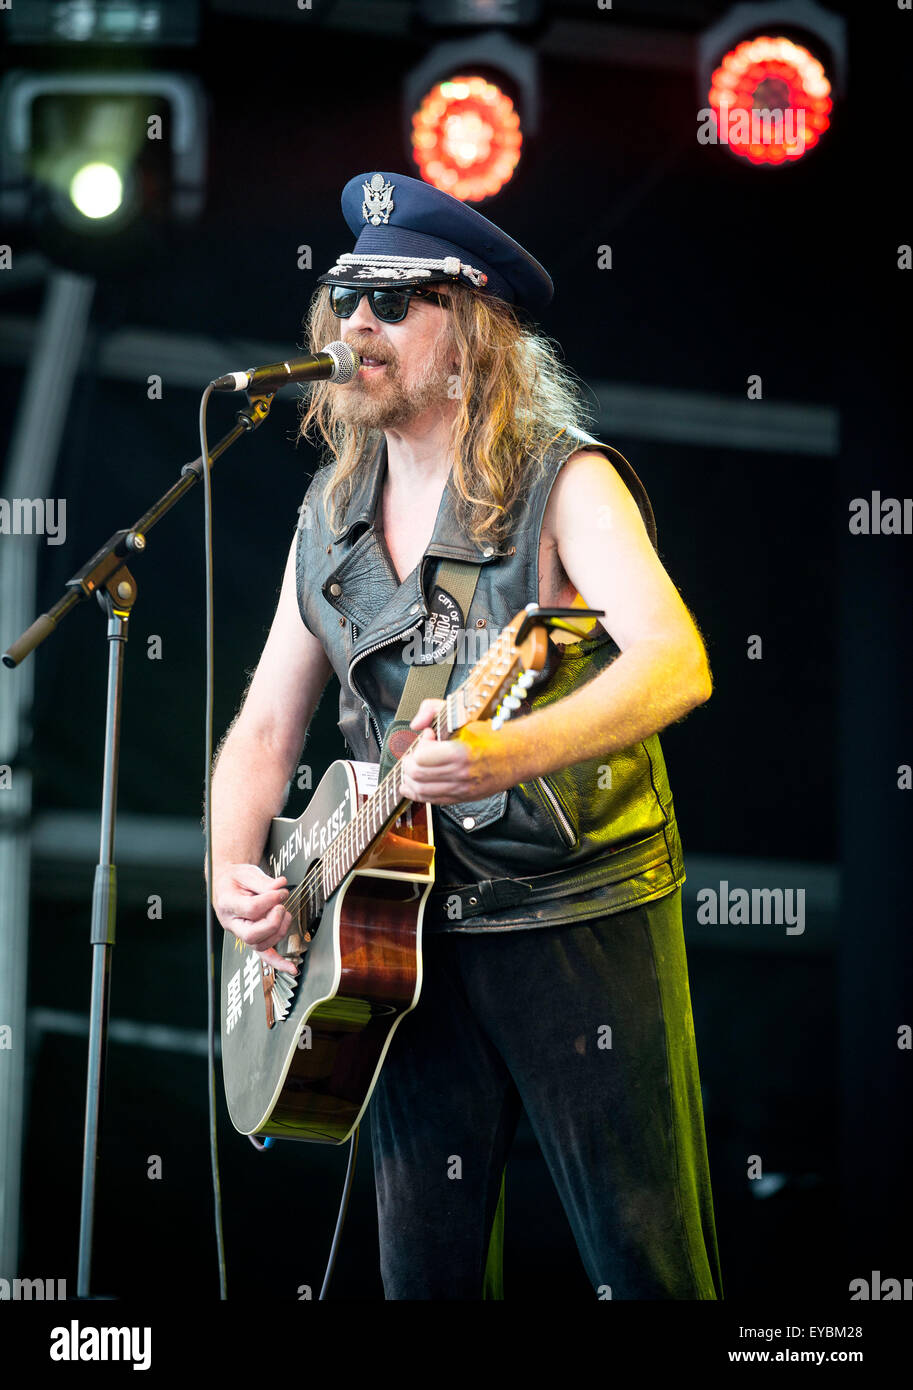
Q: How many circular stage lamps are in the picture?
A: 3